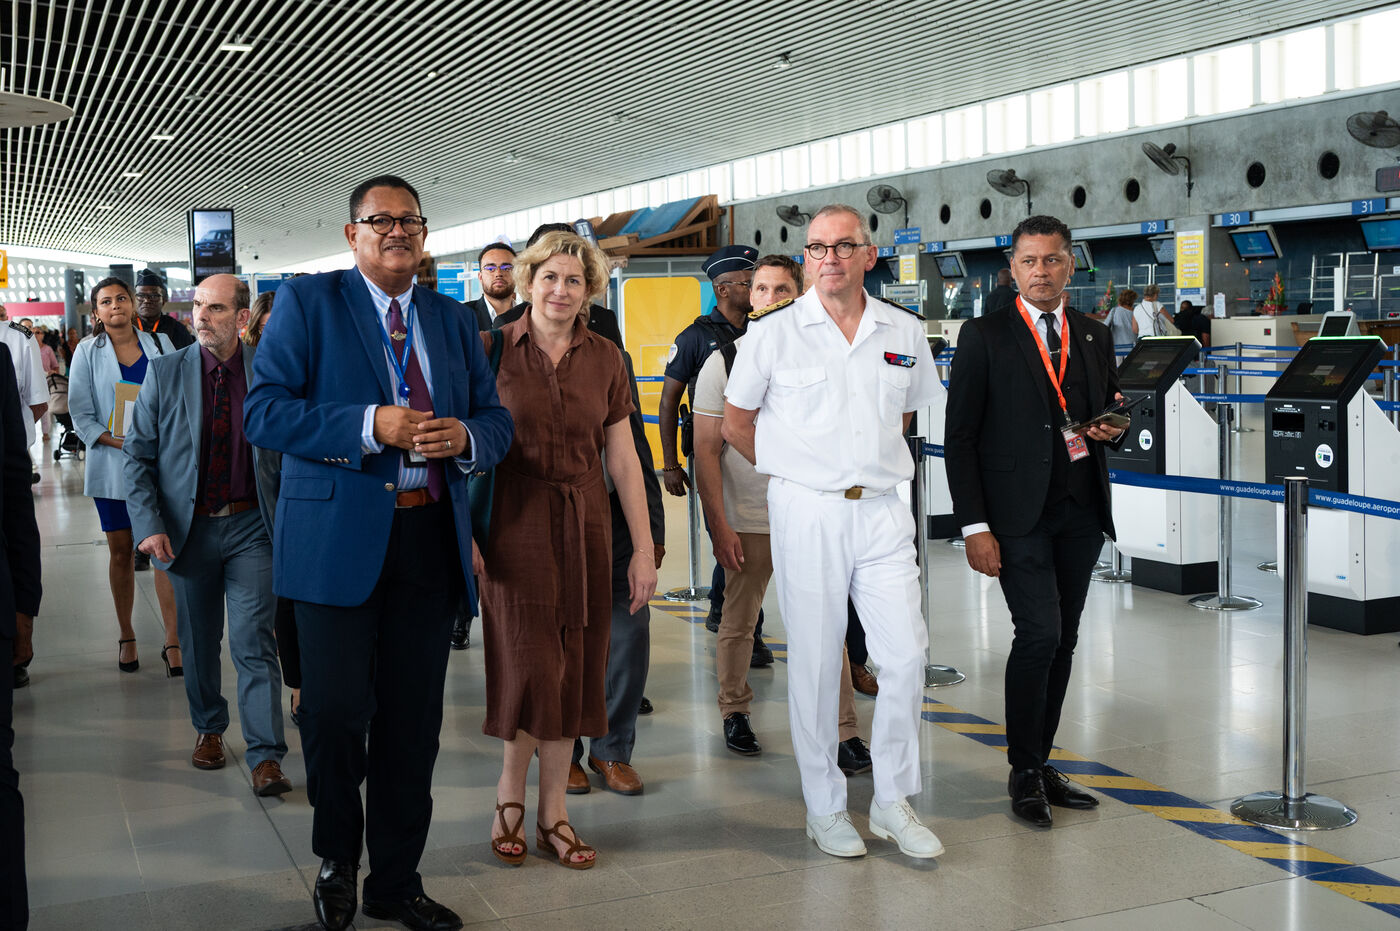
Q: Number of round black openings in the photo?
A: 9